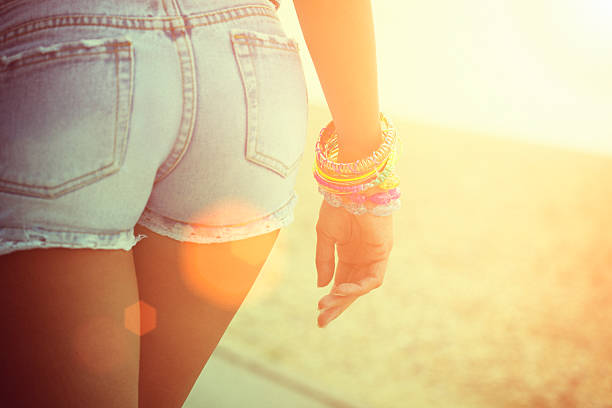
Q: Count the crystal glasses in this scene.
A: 0